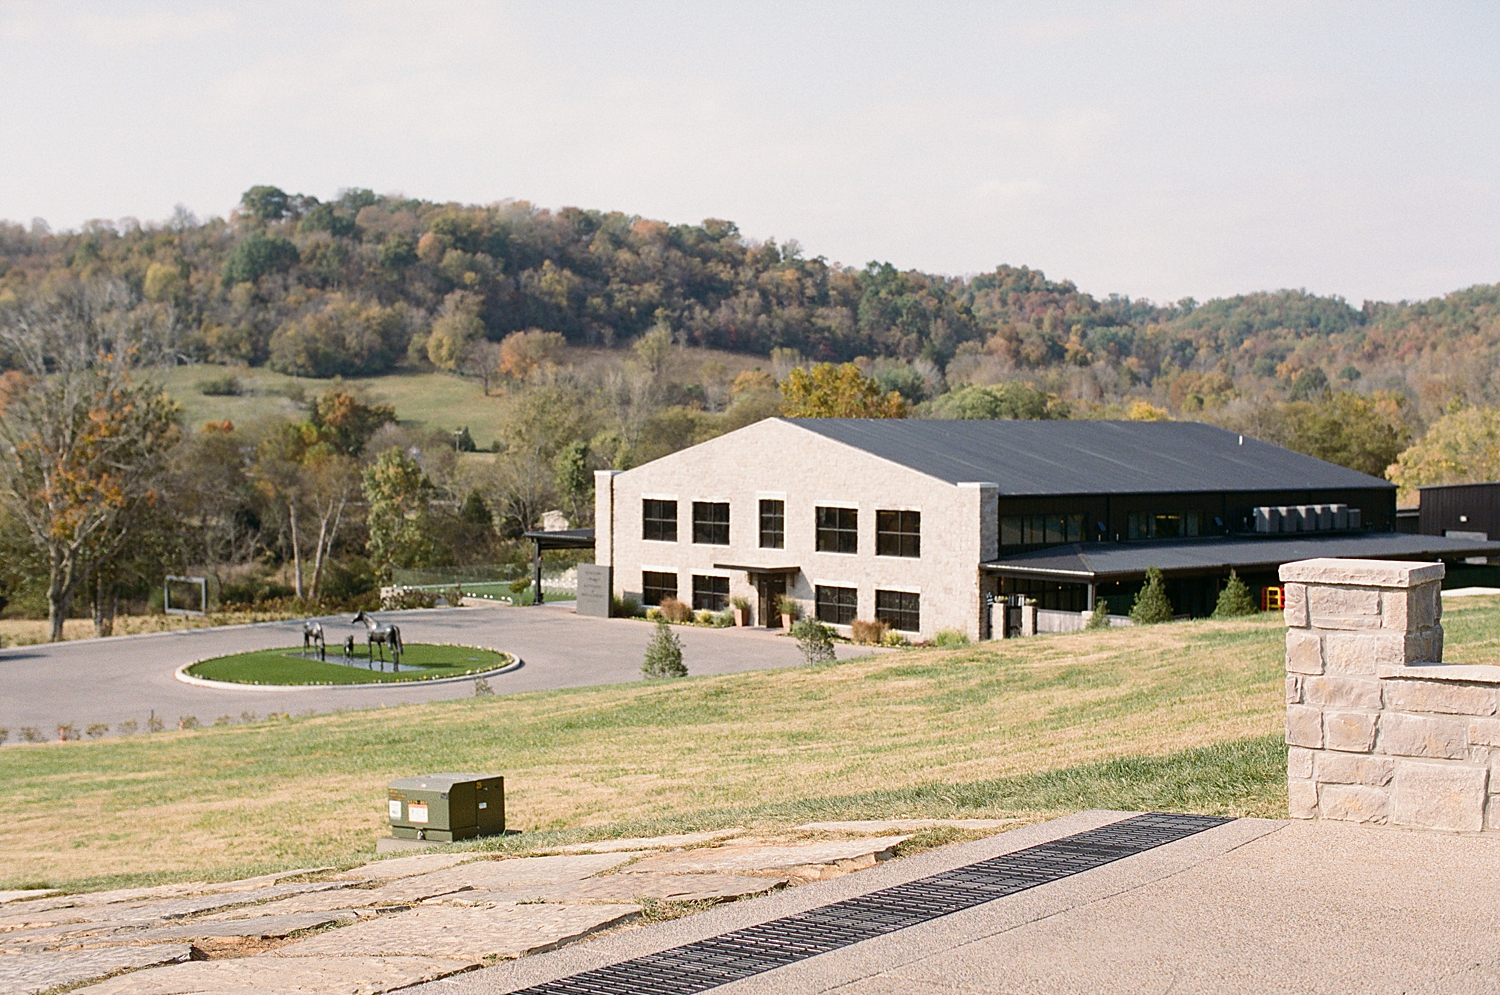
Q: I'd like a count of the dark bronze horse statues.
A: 3